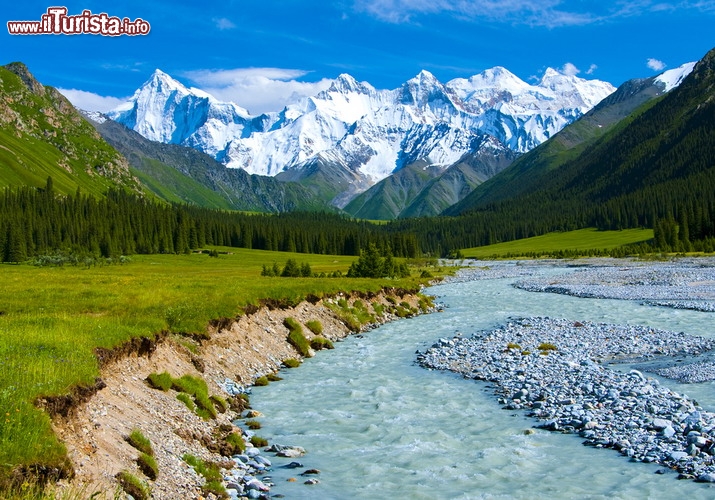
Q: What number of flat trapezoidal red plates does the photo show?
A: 0